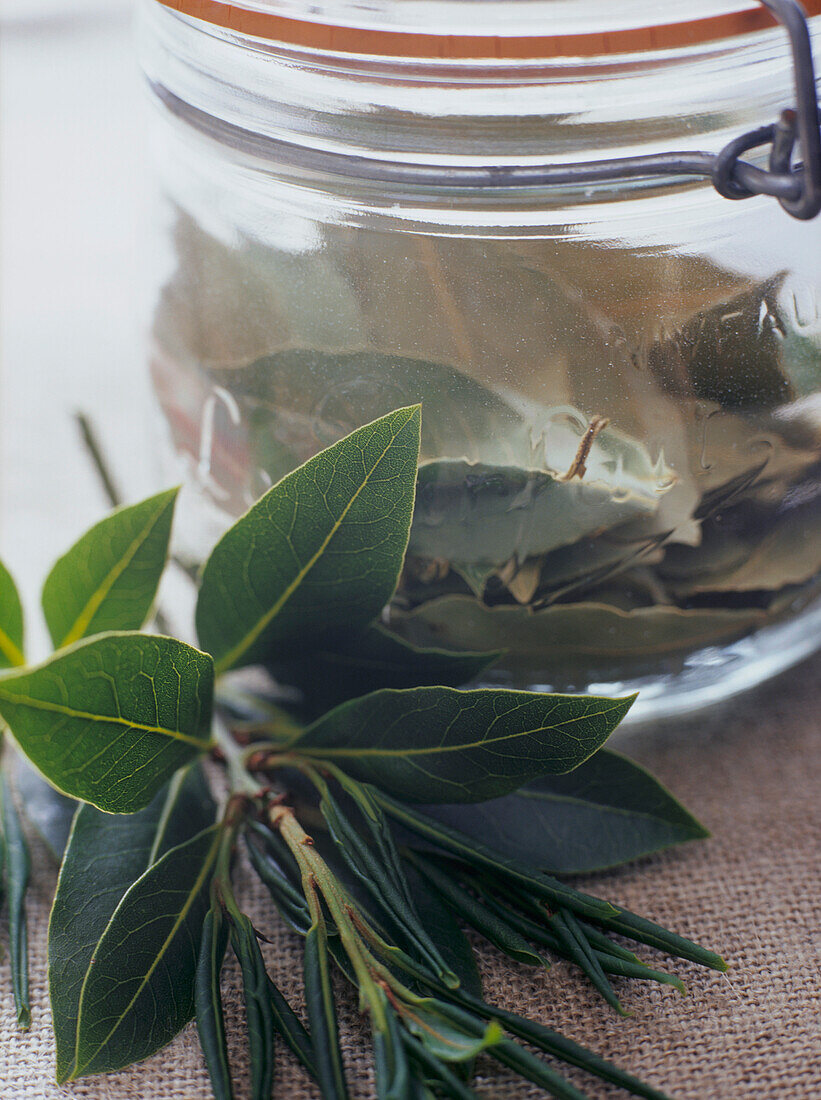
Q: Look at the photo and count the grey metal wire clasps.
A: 1